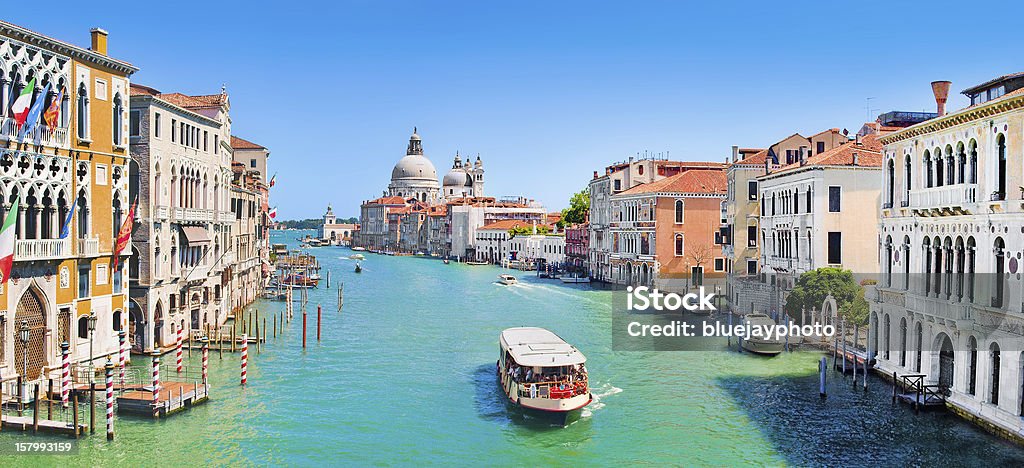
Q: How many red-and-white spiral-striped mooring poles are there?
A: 7